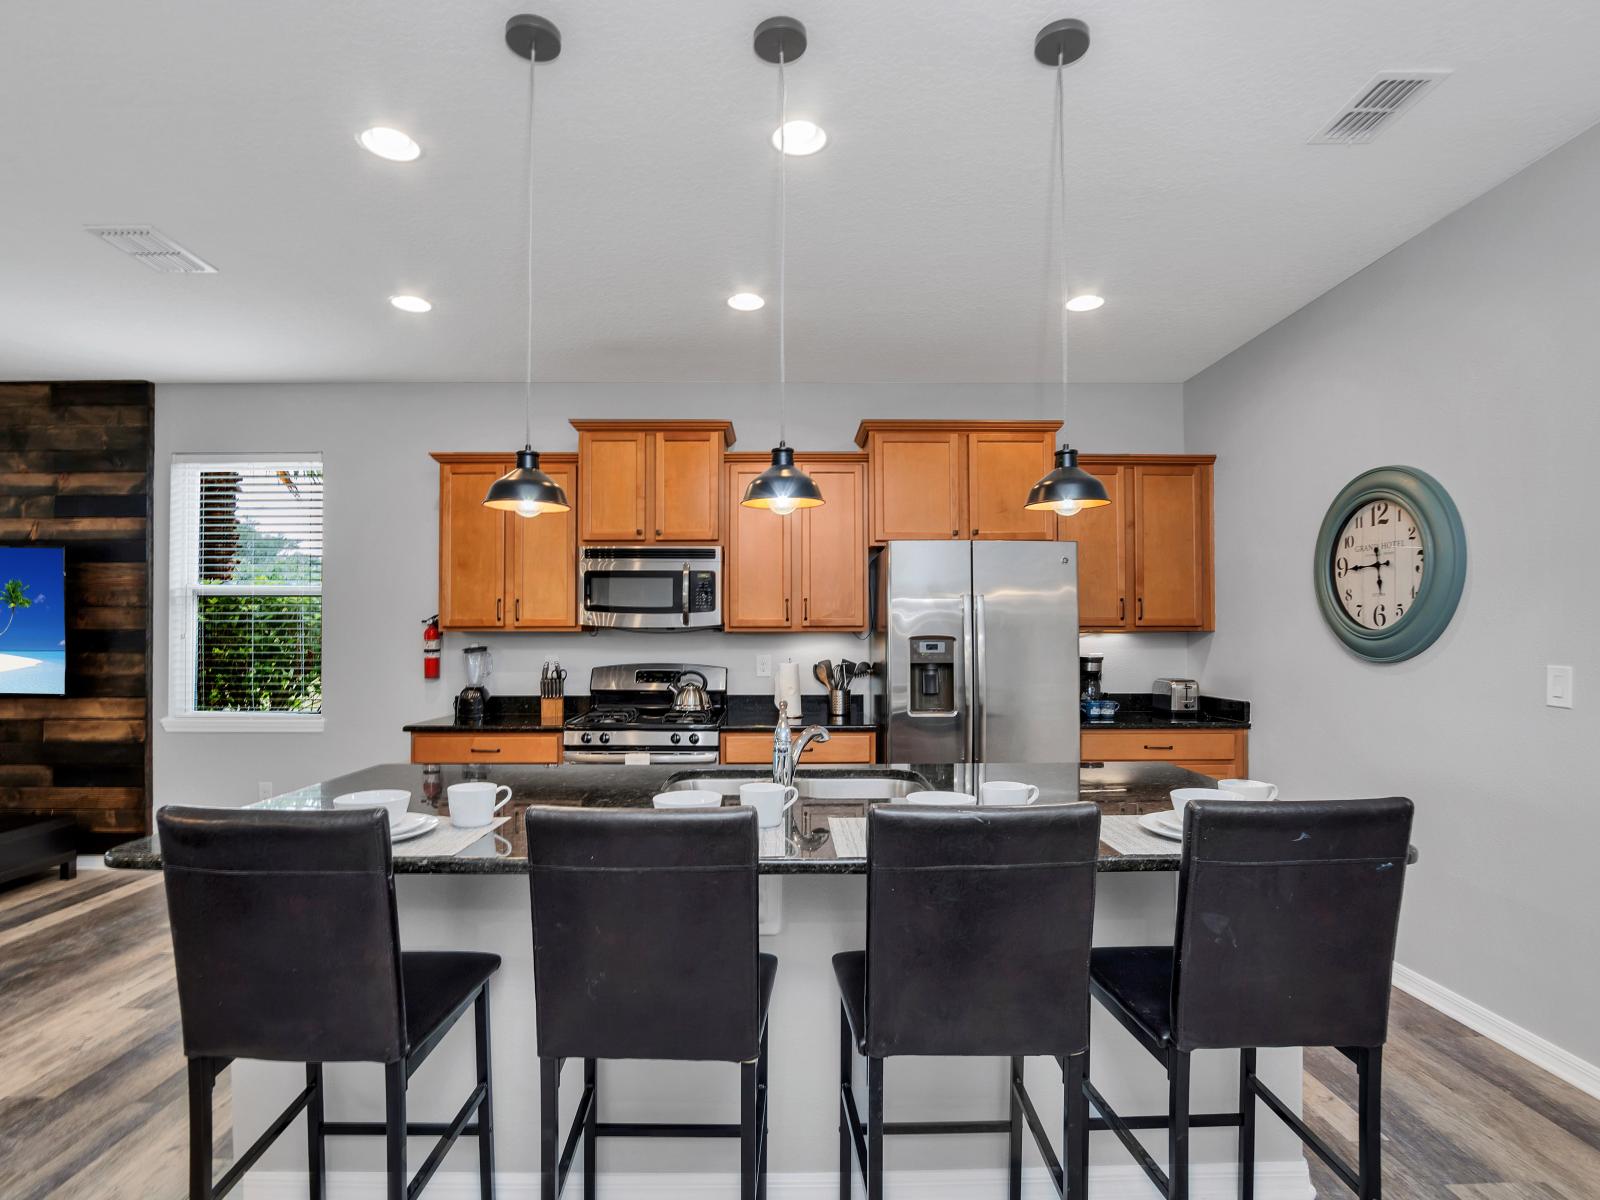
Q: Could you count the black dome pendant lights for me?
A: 3